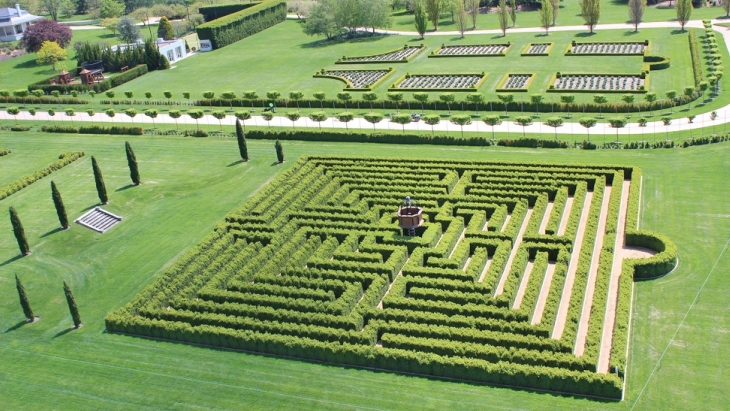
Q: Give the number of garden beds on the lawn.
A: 8